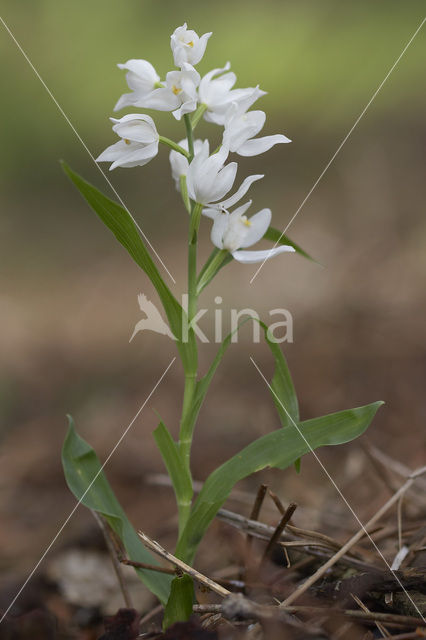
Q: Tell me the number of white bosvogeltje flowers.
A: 9